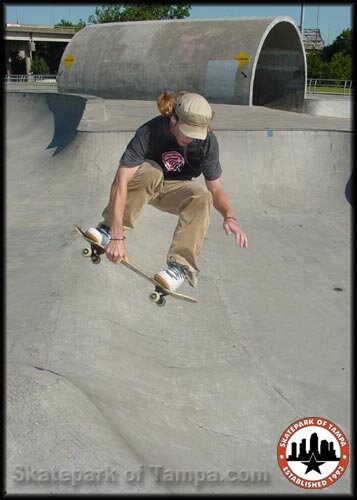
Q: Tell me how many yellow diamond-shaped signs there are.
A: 2